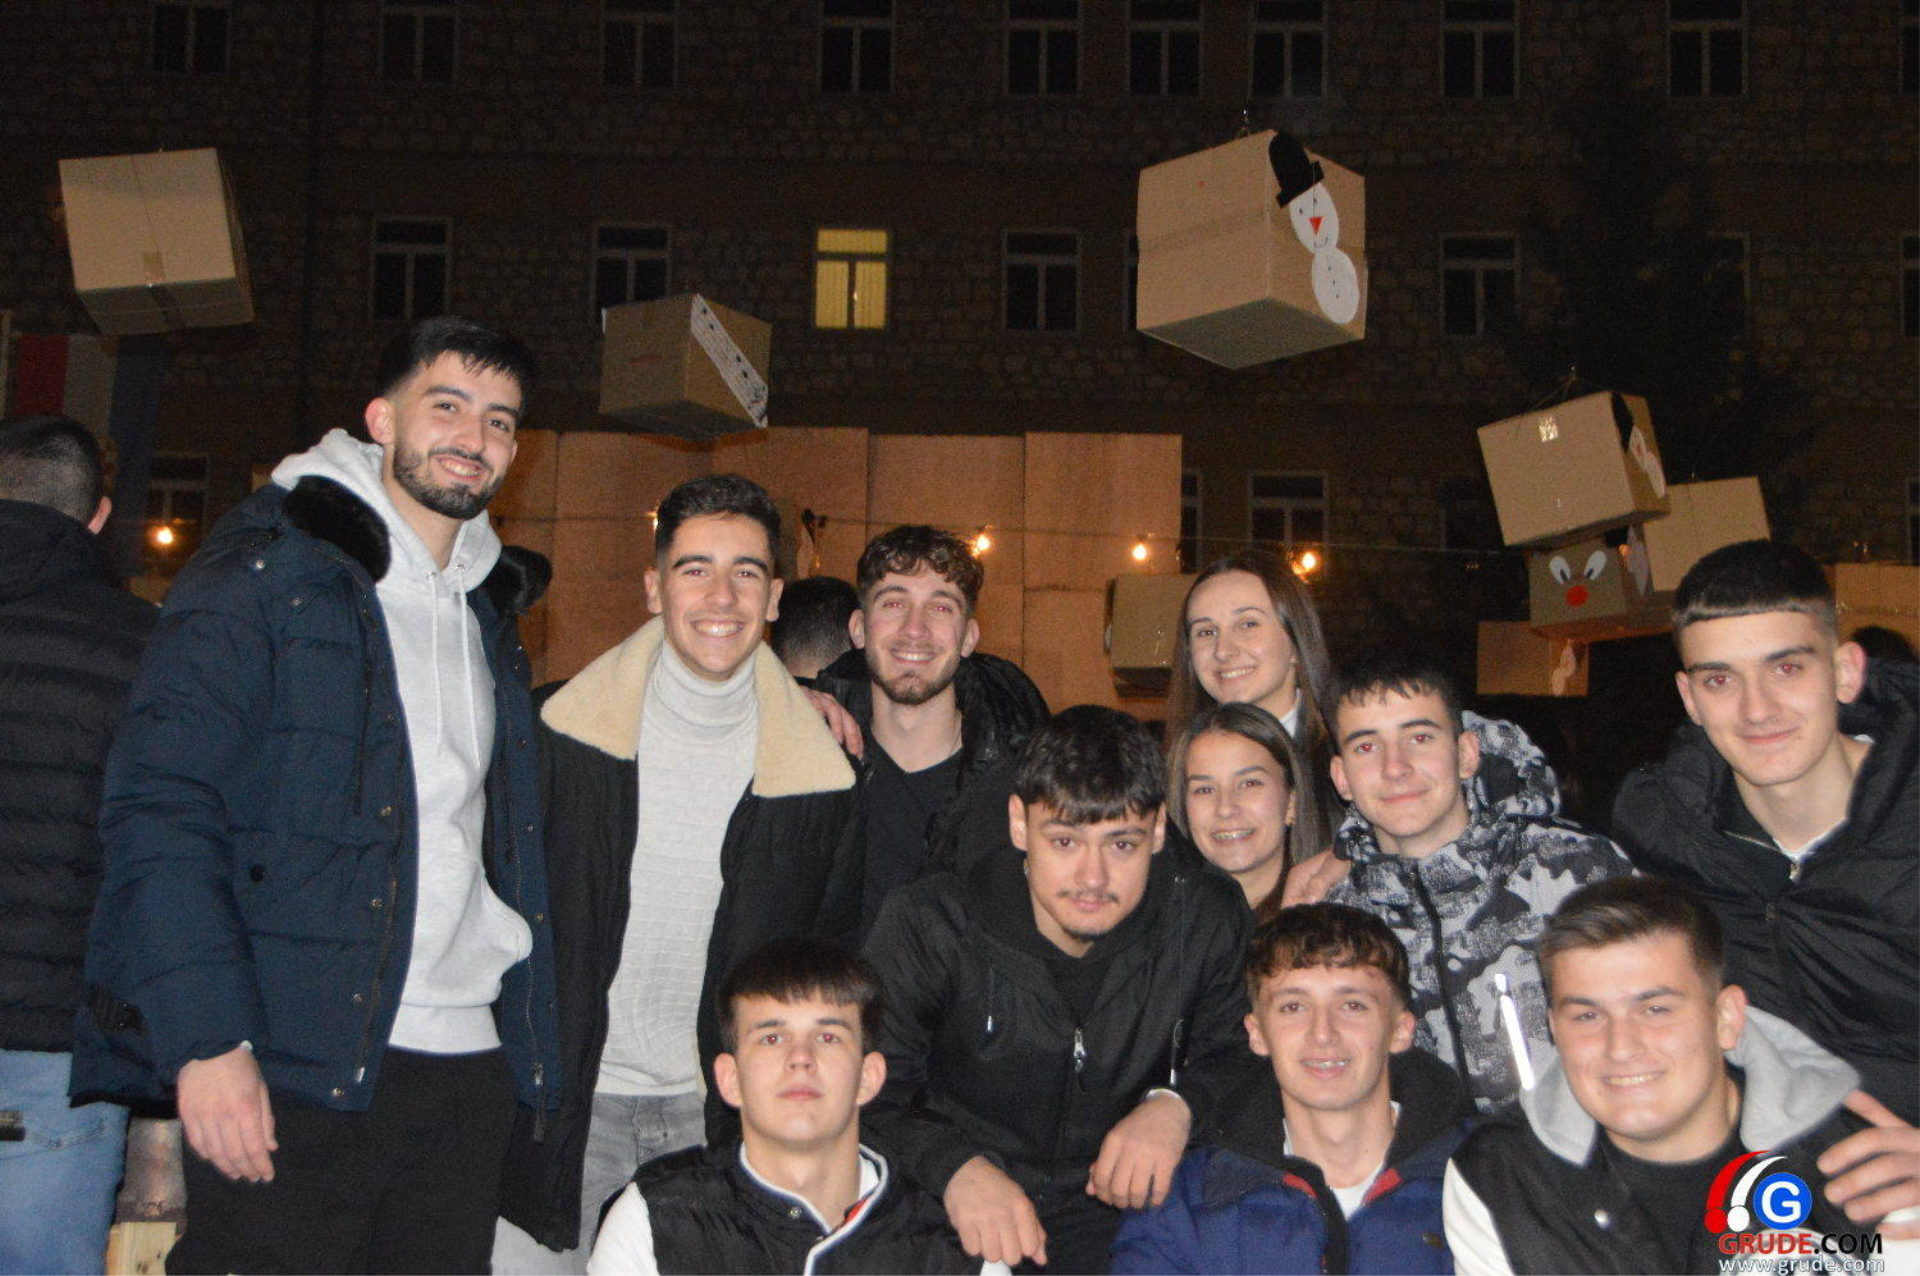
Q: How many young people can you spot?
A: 11